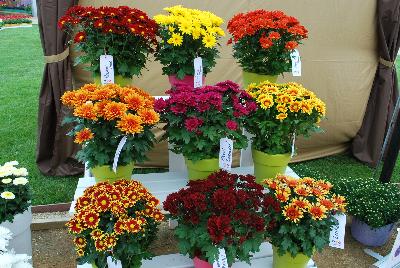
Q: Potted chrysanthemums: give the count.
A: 9